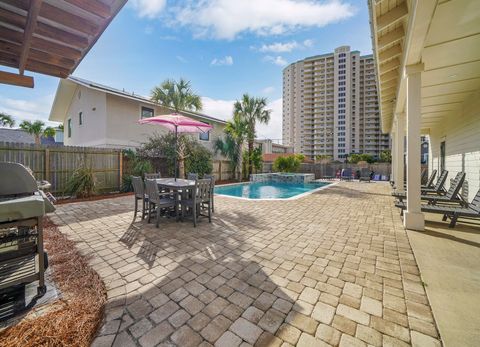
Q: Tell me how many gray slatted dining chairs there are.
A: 6